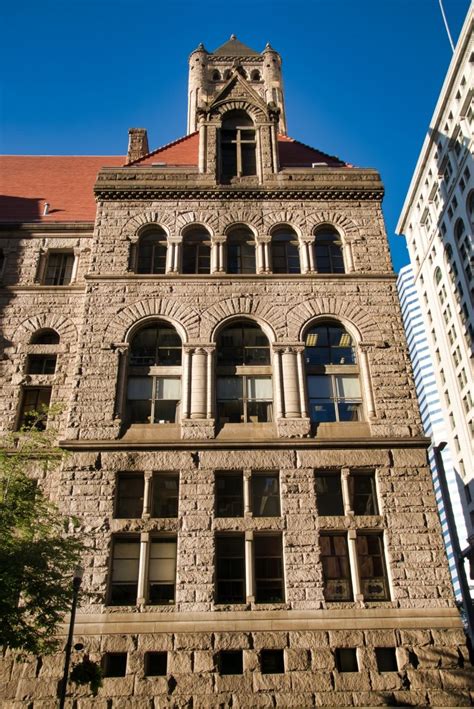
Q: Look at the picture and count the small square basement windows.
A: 6